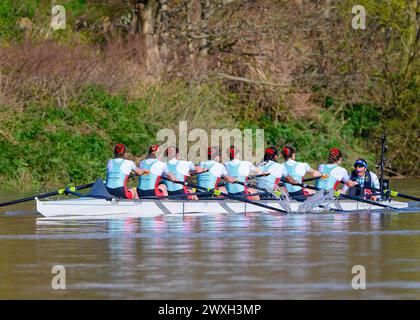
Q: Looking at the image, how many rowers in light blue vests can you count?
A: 8